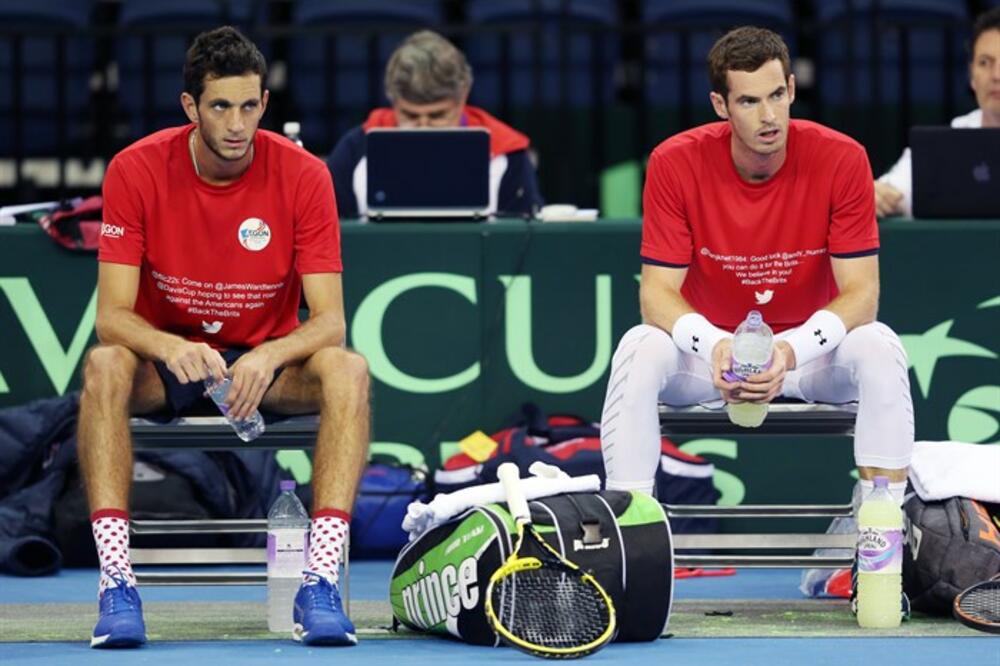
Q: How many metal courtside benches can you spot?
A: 2